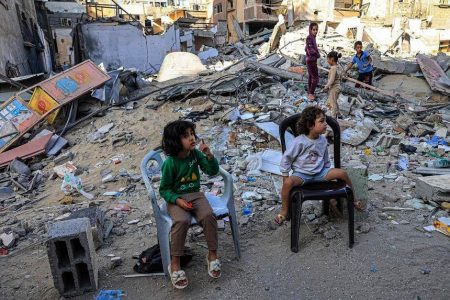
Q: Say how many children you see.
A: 5